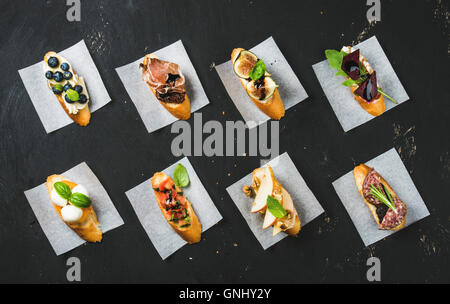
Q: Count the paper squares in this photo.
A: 8